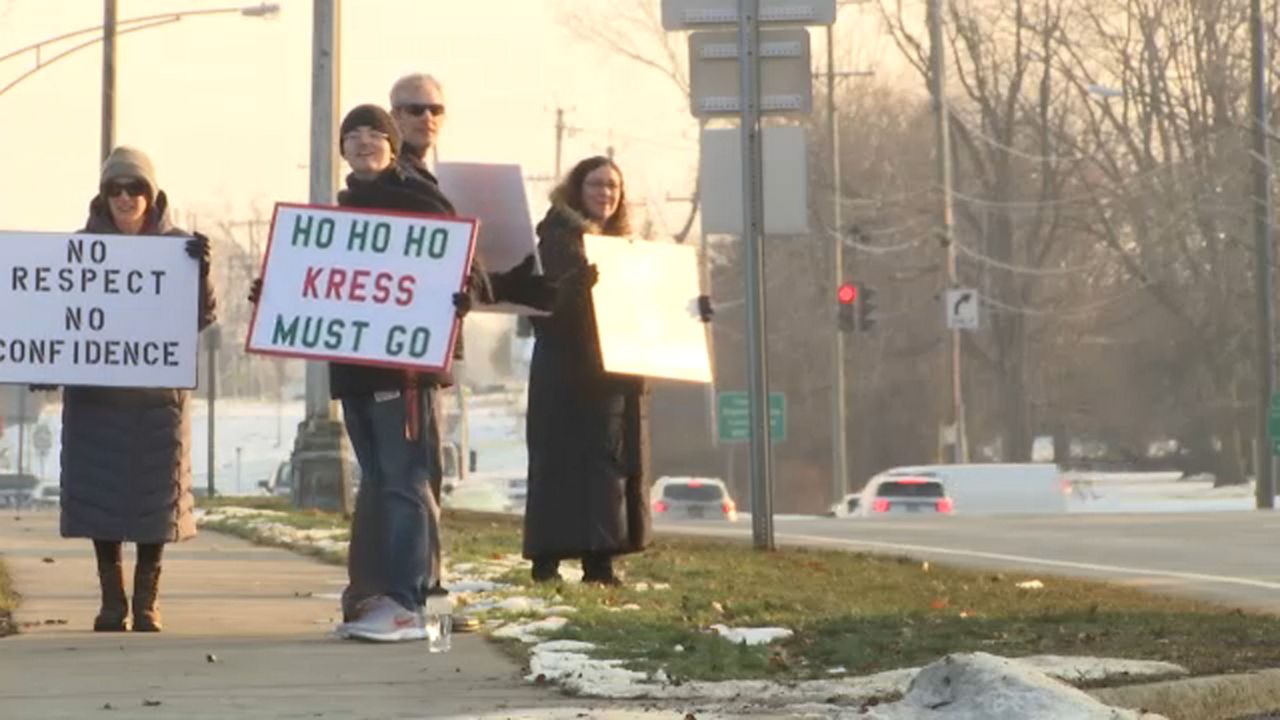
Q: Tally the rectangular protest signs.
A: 4